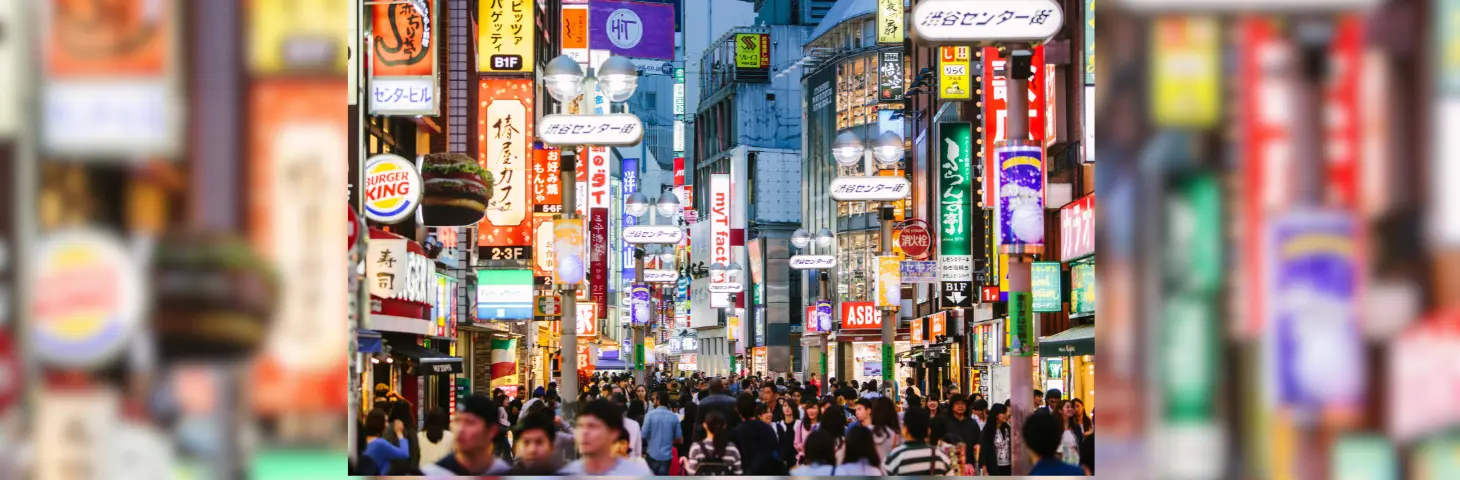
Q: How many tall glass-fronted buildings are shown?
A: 1